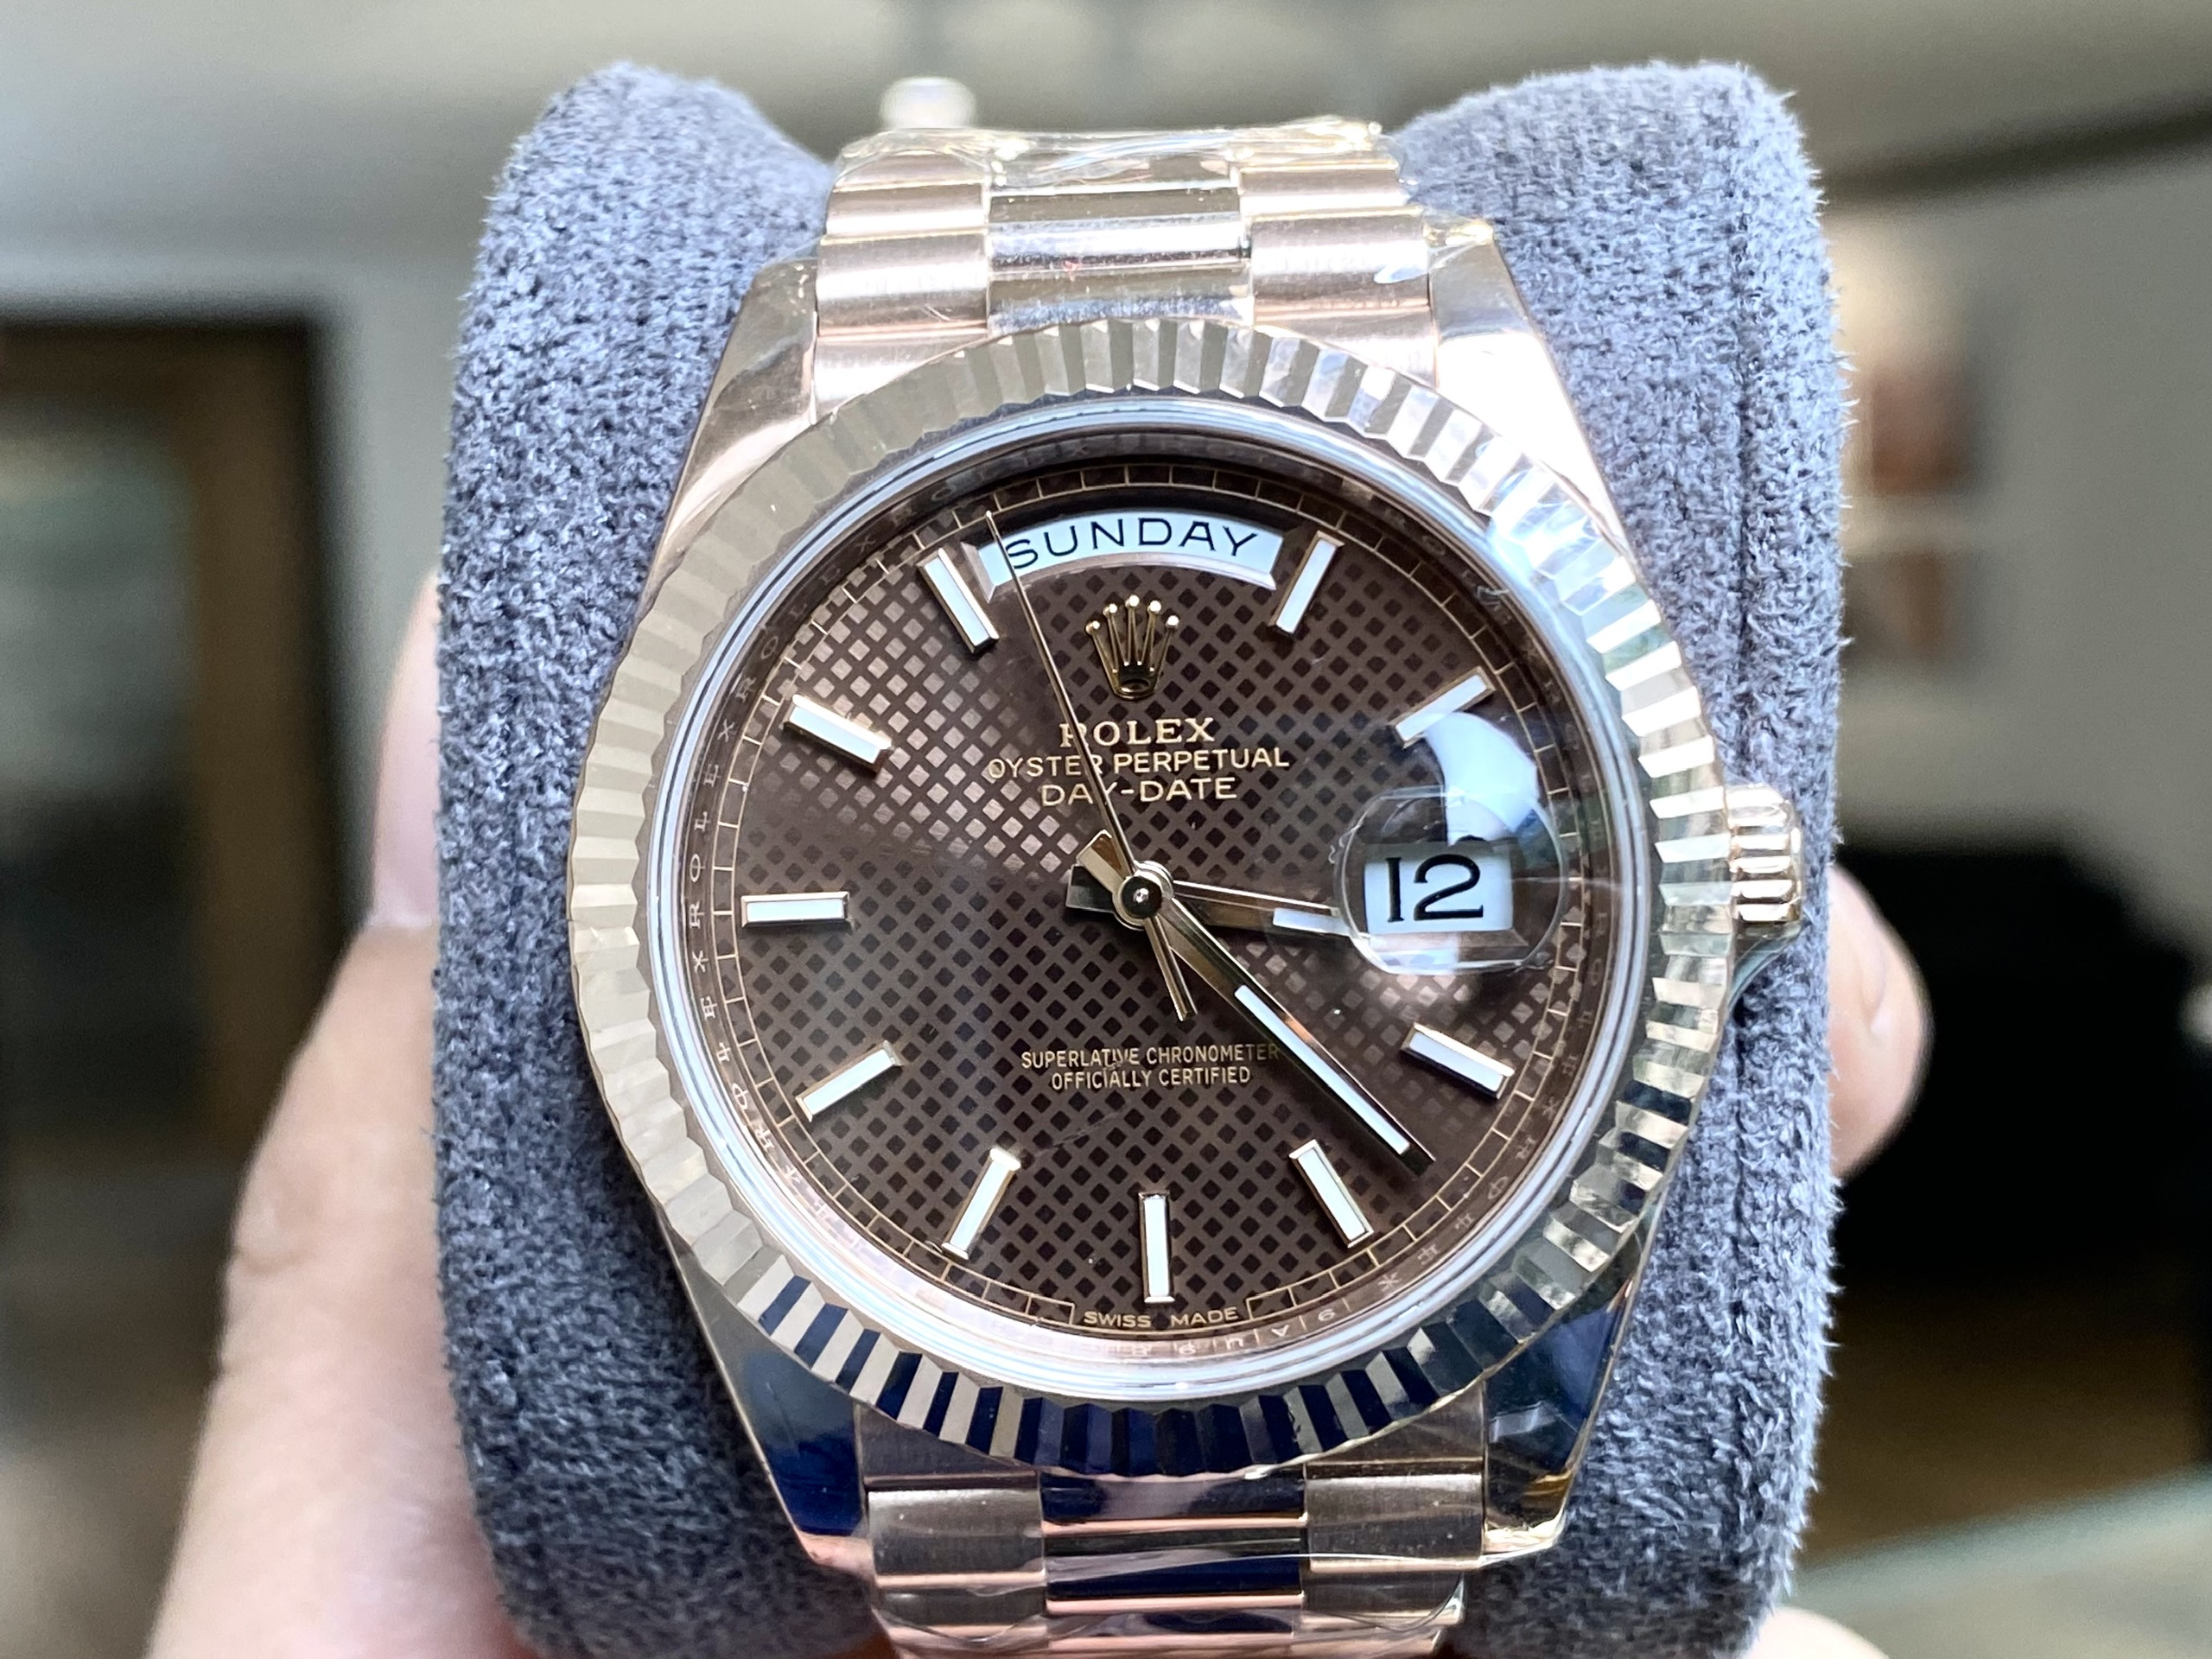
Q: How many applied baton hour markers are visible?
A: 10